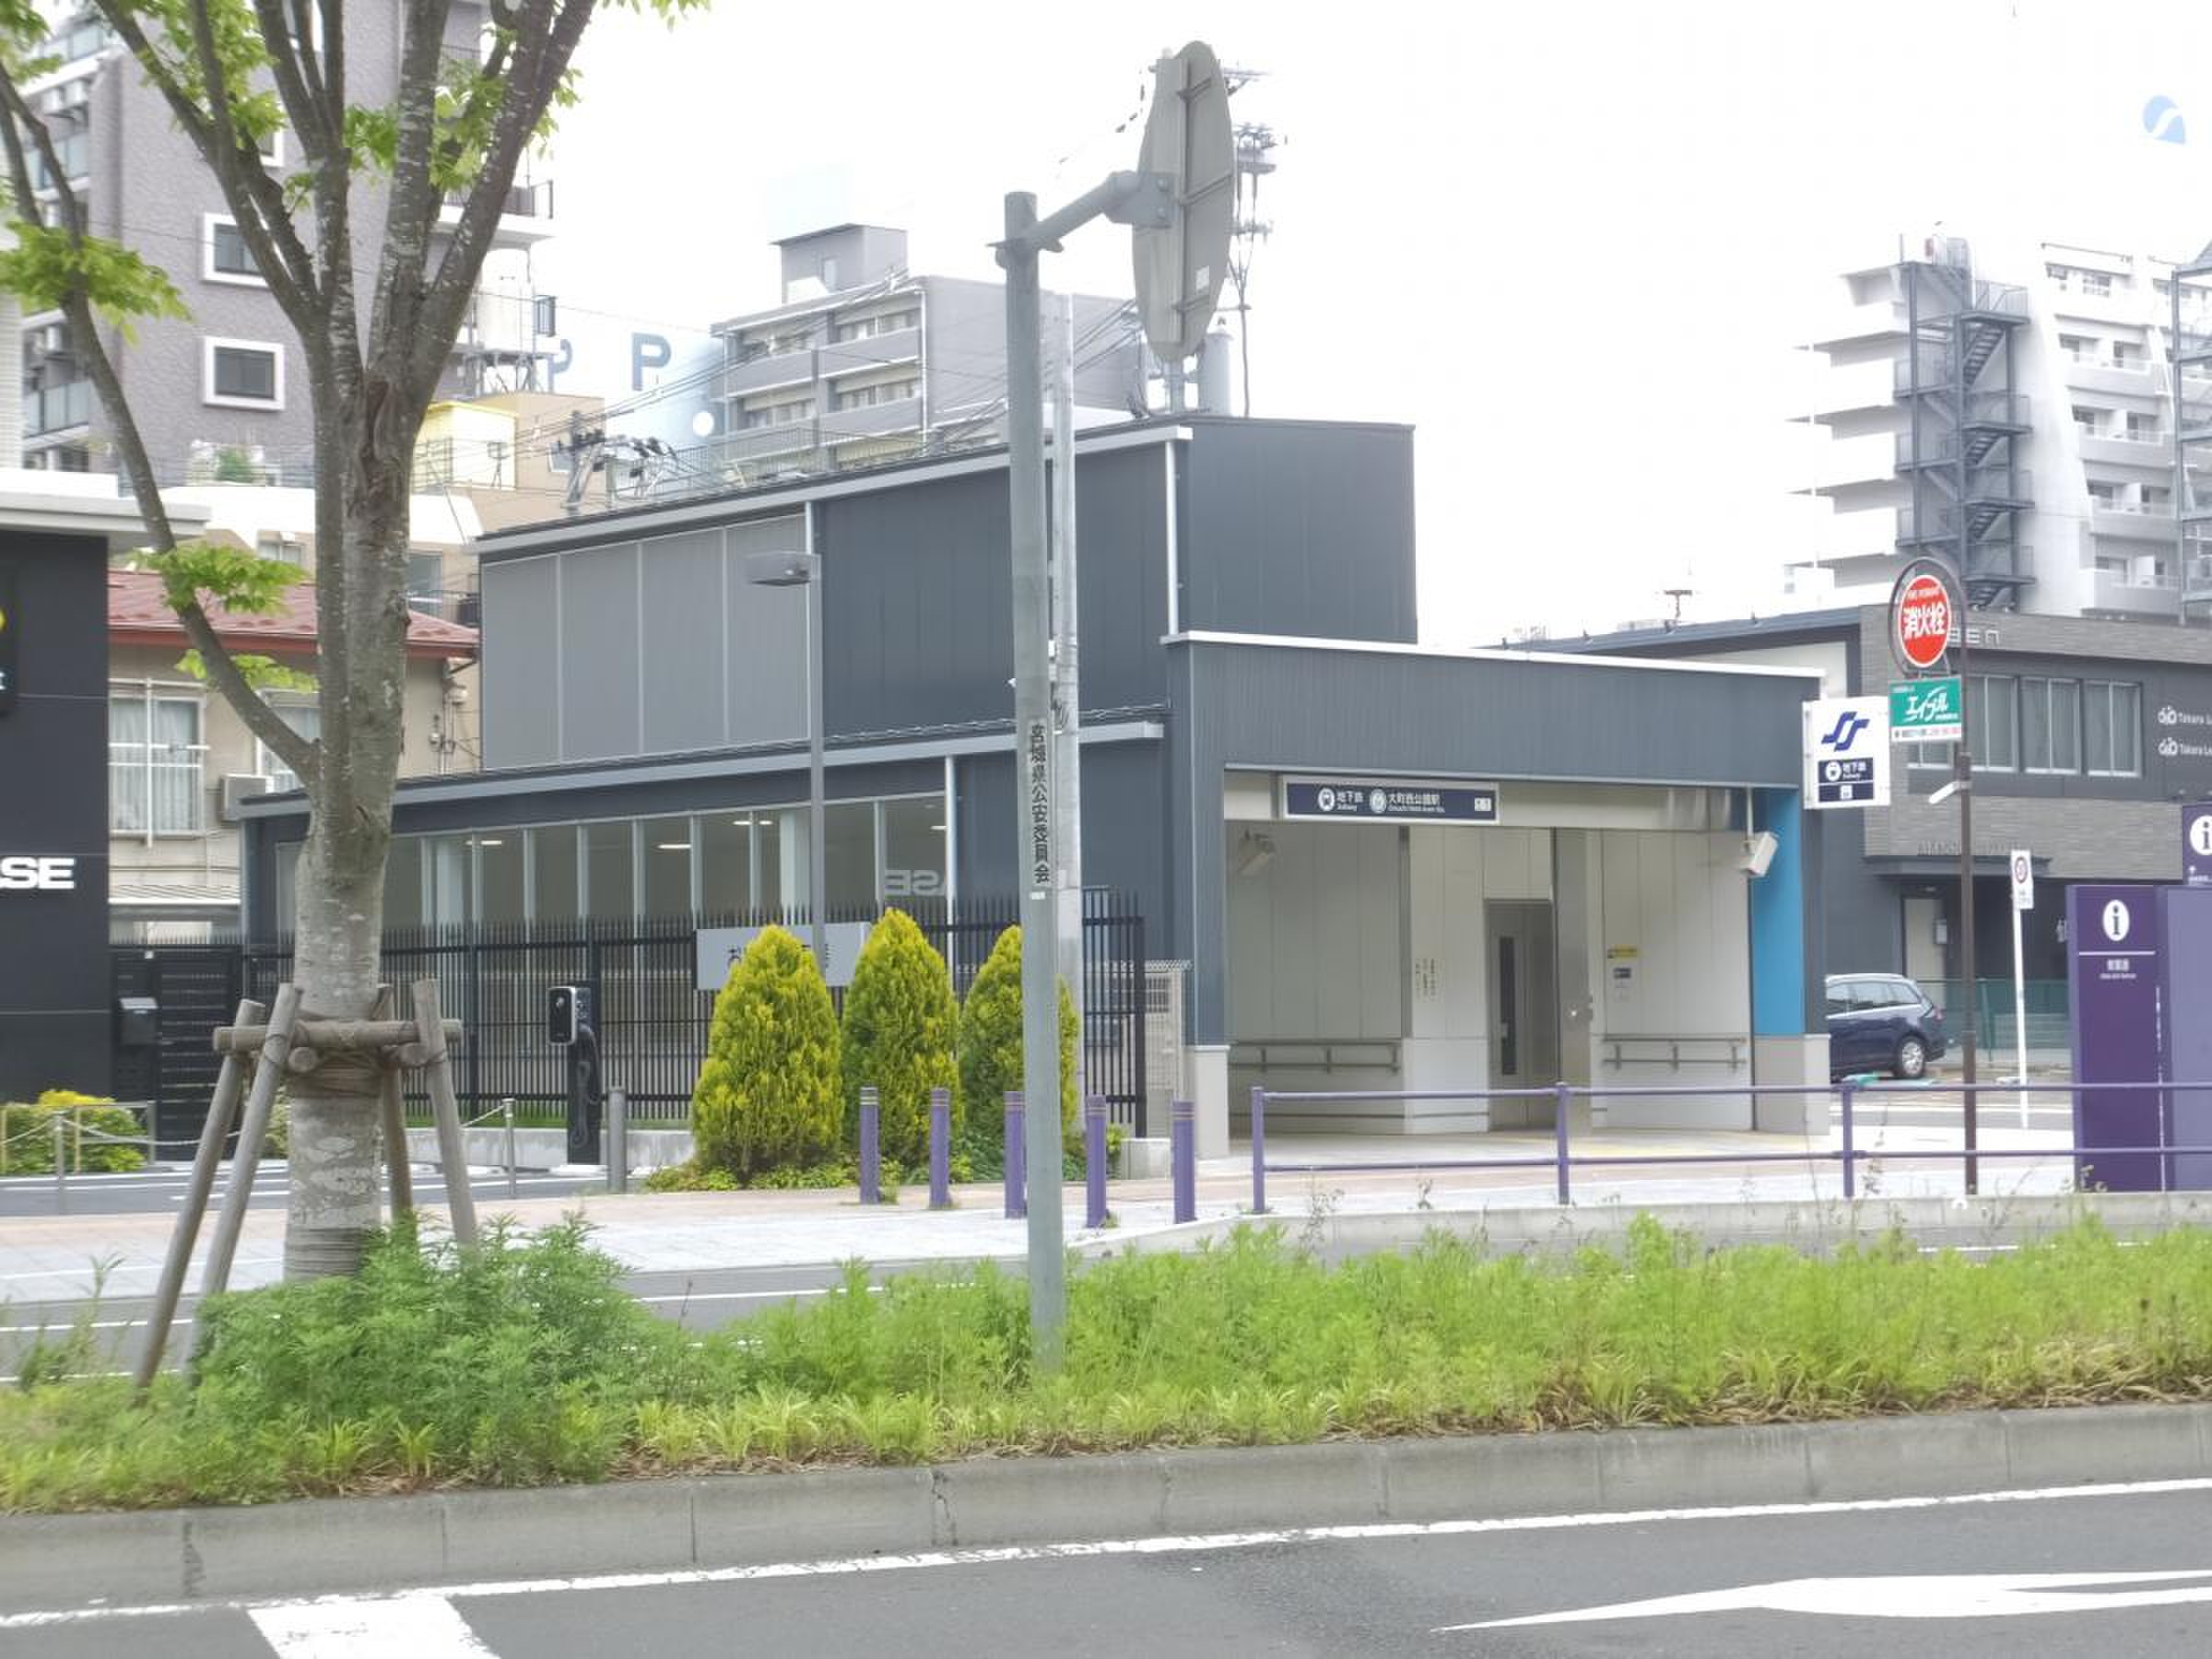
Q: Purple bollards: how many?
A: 5